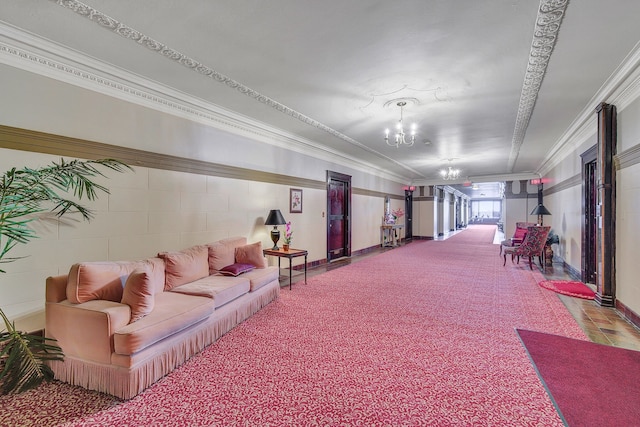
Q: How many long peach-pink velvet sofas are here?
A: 1